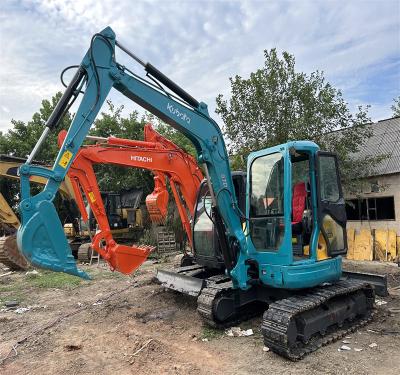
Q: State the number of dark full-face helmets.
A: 0